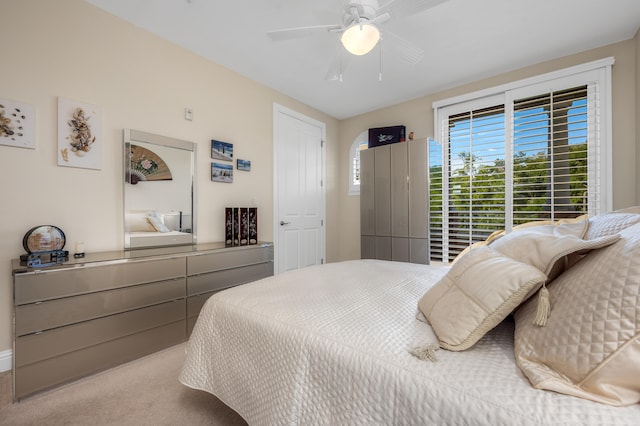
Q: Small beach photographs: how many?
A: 3